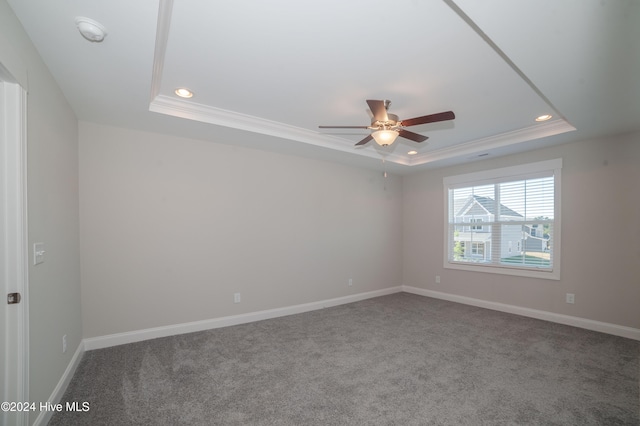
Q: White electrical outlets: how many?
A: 5